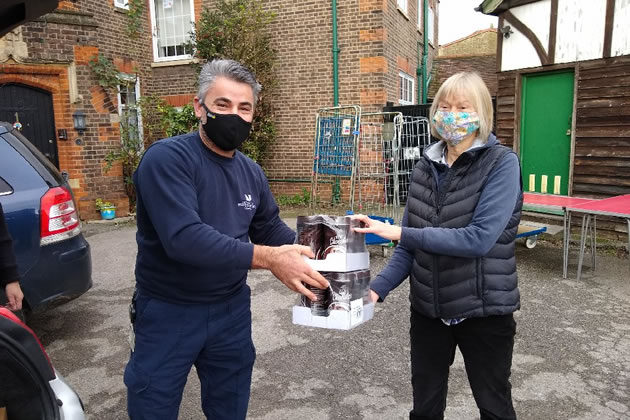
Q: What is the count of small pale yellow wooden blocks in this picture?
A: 3